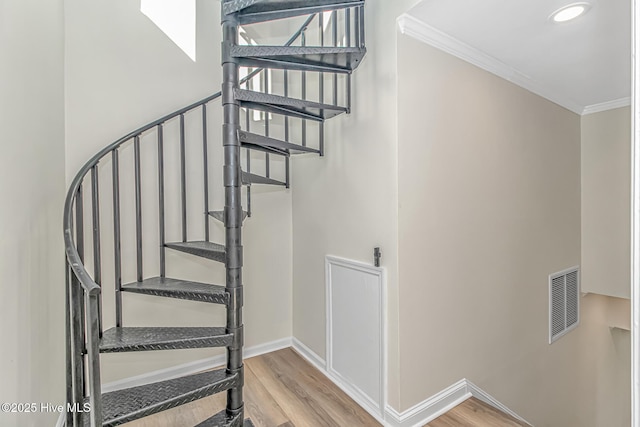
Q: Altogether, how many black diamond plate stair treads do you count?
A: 11